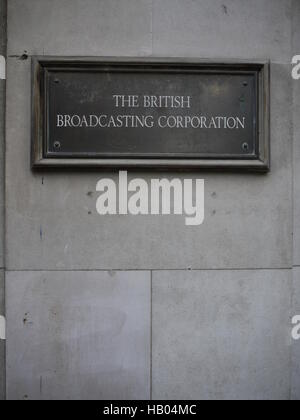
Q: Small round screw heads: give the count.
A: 4